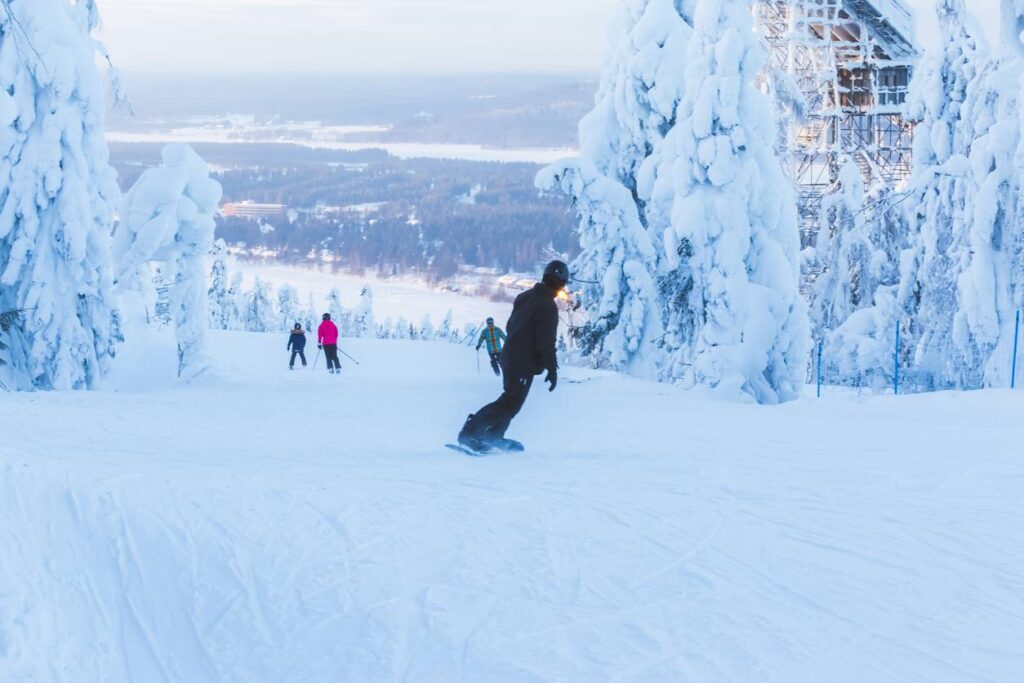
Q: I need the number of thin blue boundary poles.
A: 3